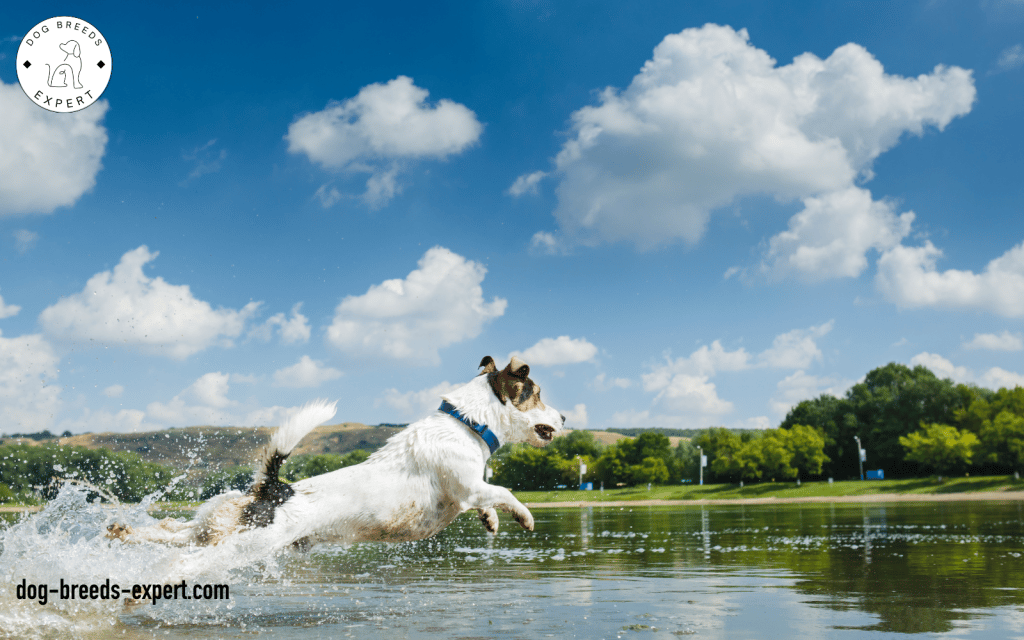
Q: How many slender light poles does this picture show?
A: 3